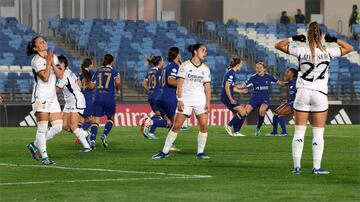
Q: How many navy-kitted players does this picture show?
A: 7